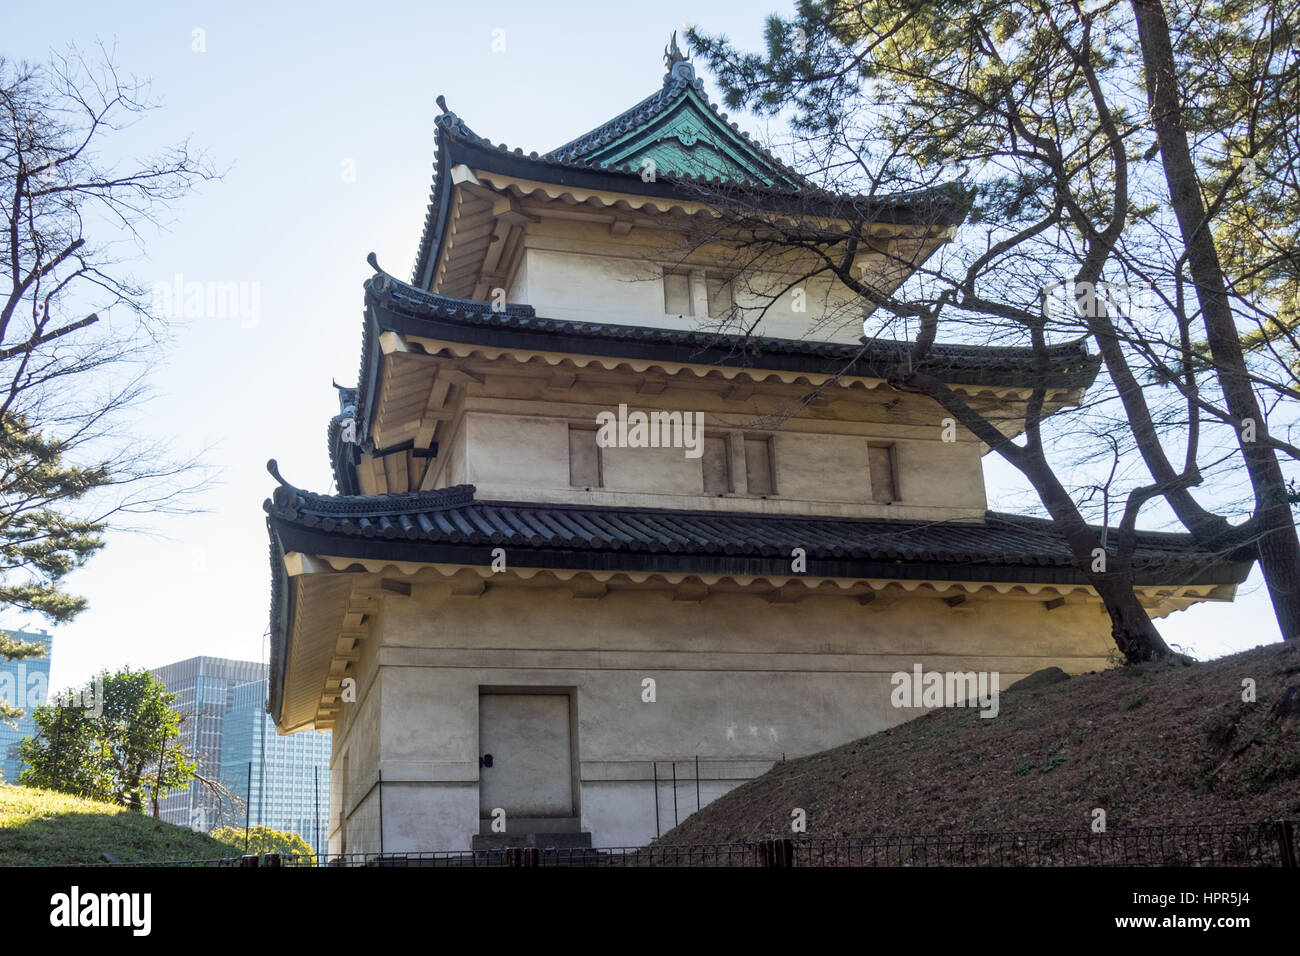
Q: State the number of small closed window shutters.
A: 6